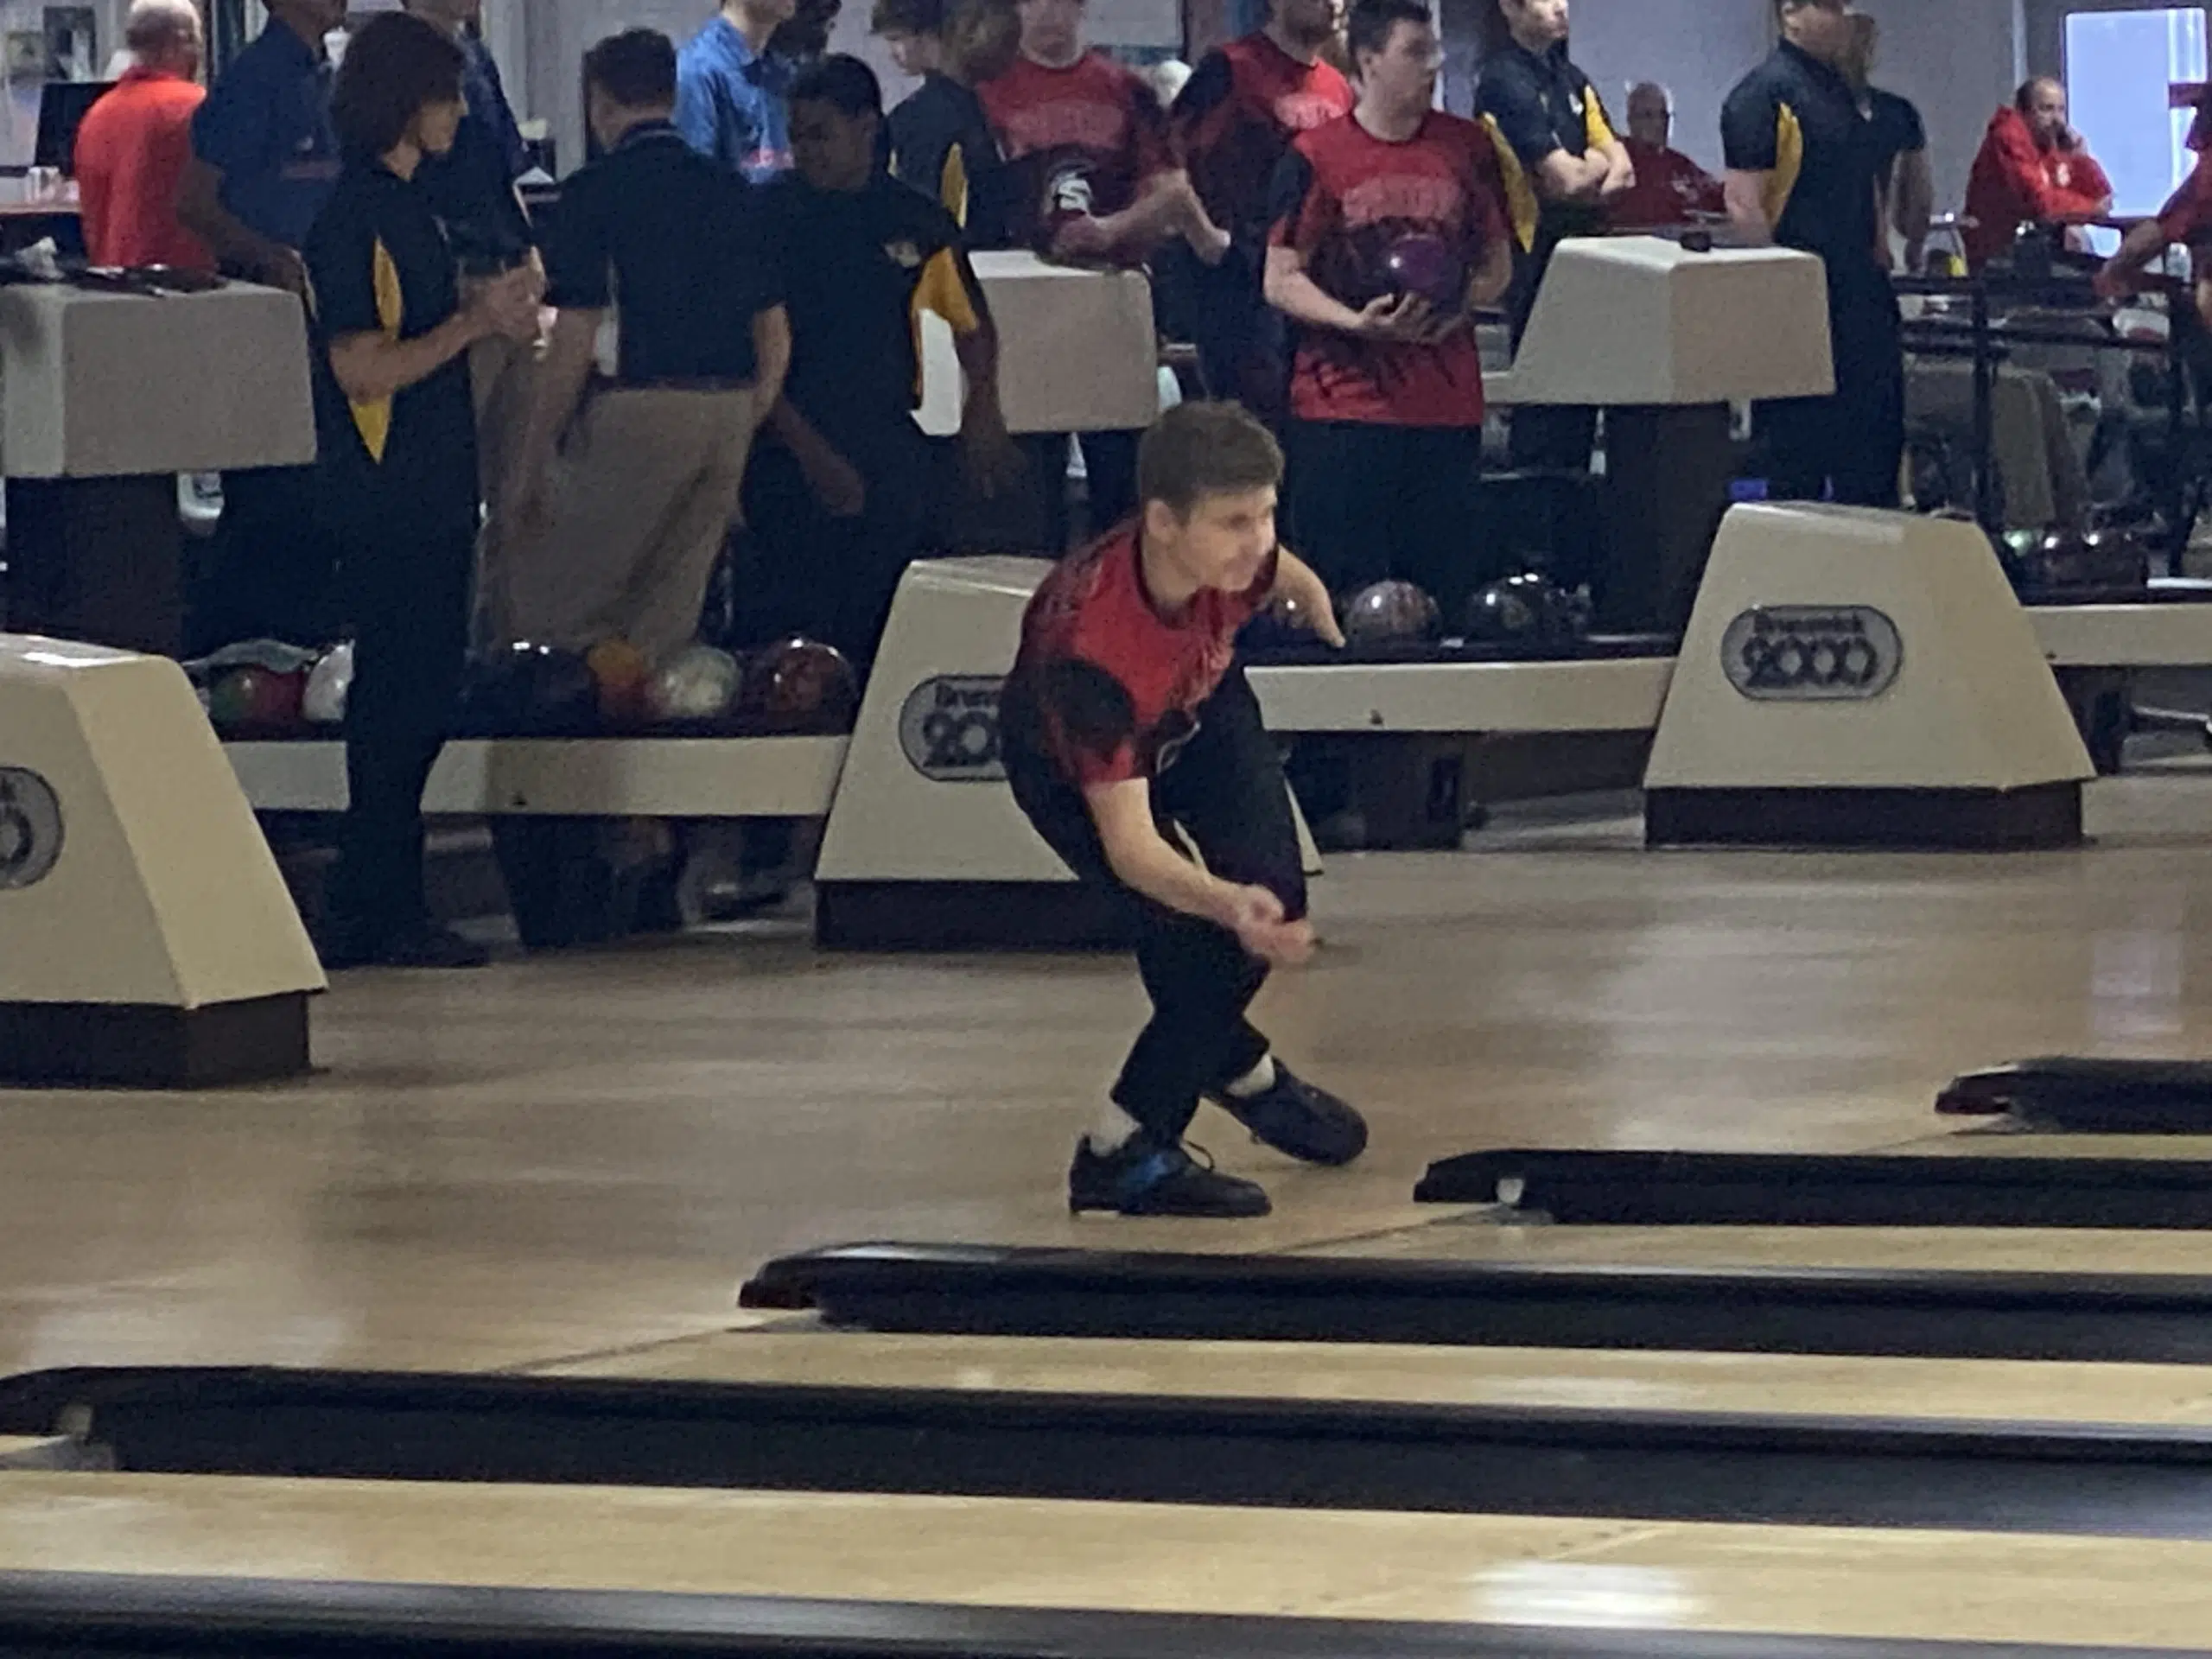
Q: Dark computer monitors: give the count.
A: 1